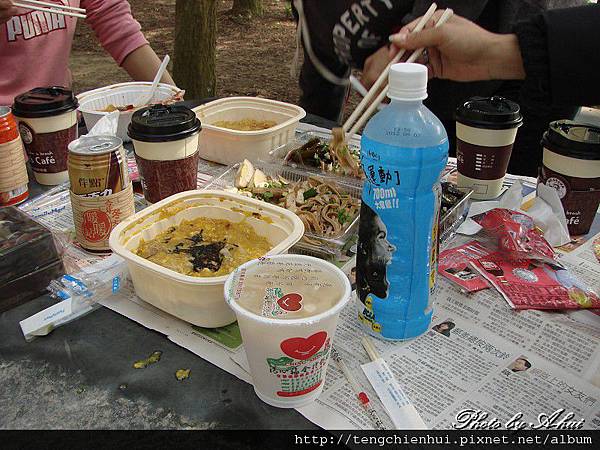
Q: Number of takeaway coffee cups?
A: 4